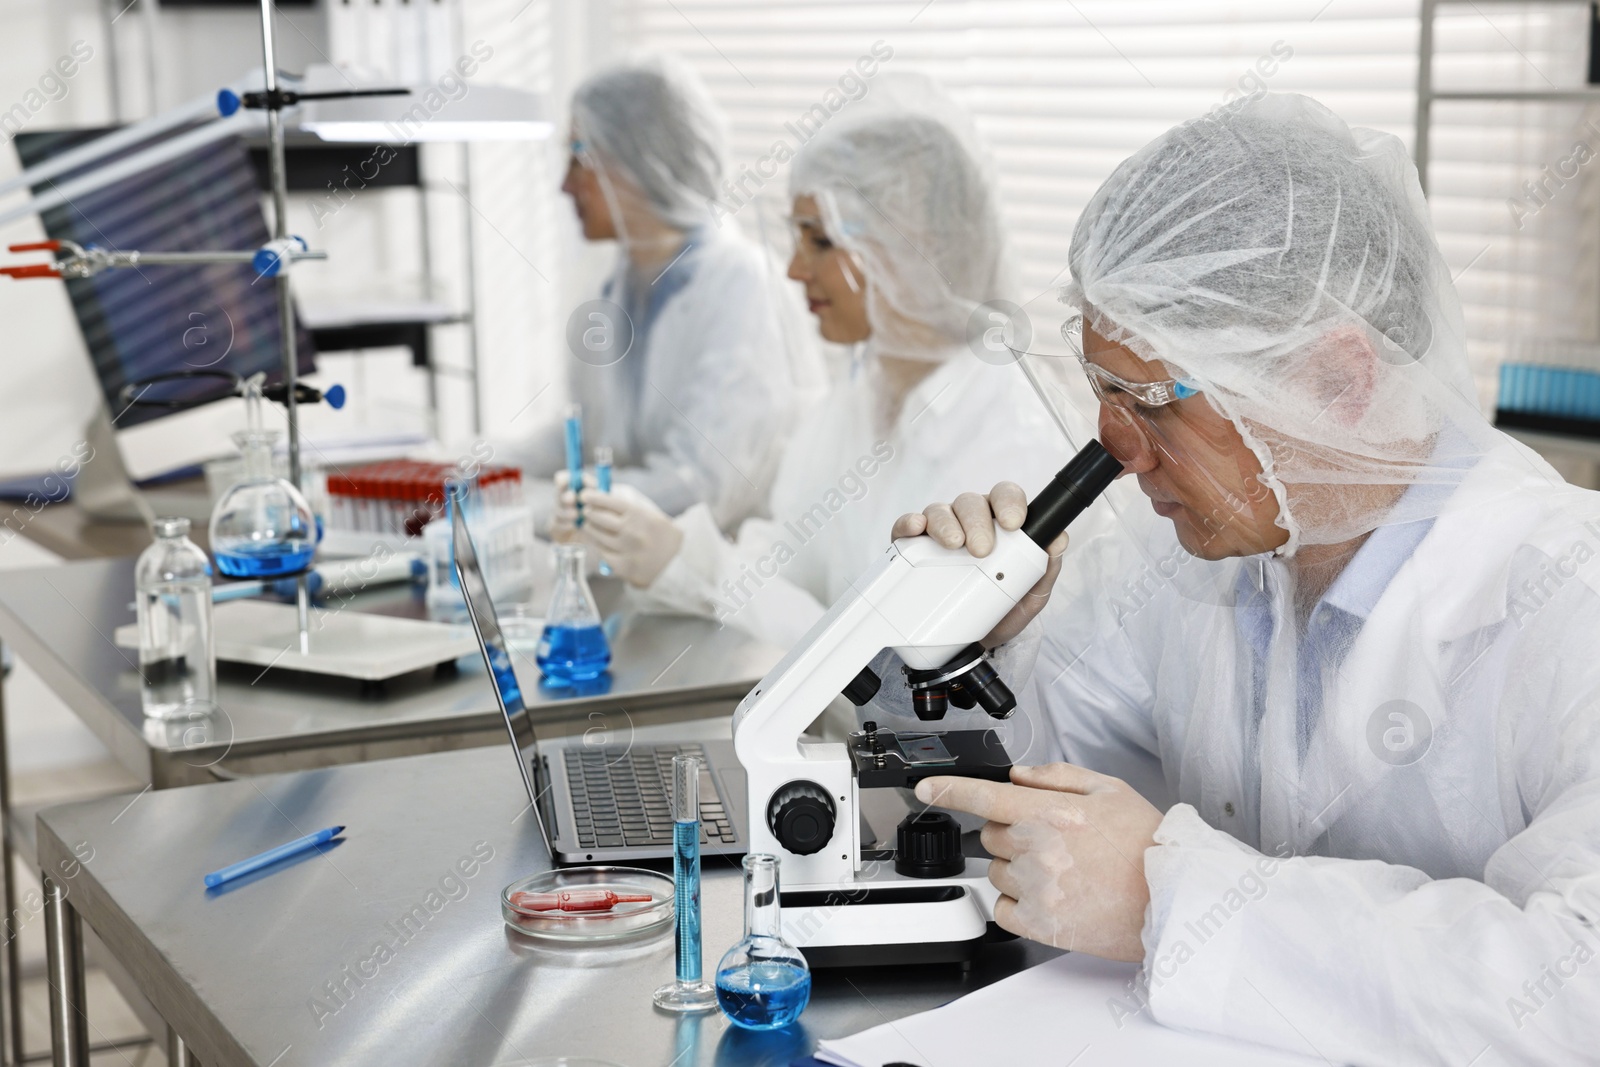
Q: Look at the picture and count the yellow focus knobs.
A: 0